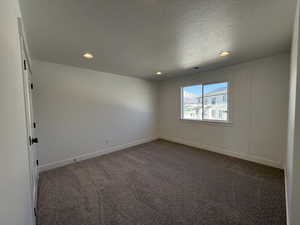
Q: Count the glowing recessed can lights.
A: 3